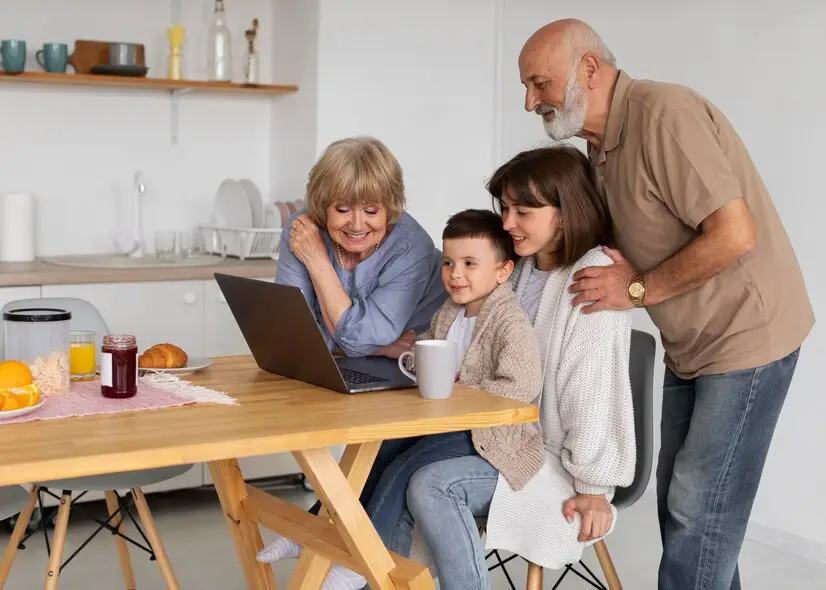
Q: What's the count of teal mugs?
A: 2